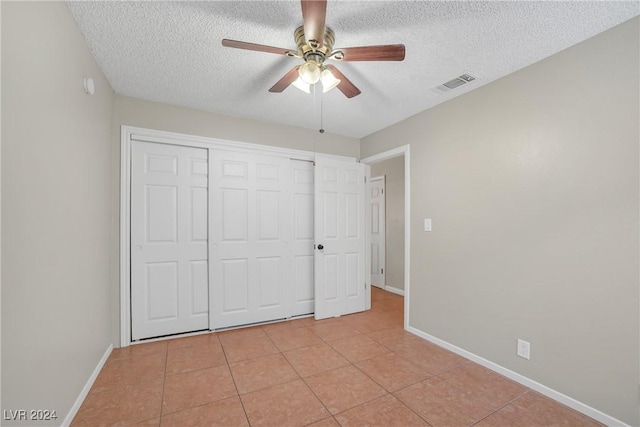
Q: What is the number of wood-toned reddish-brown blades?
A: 5